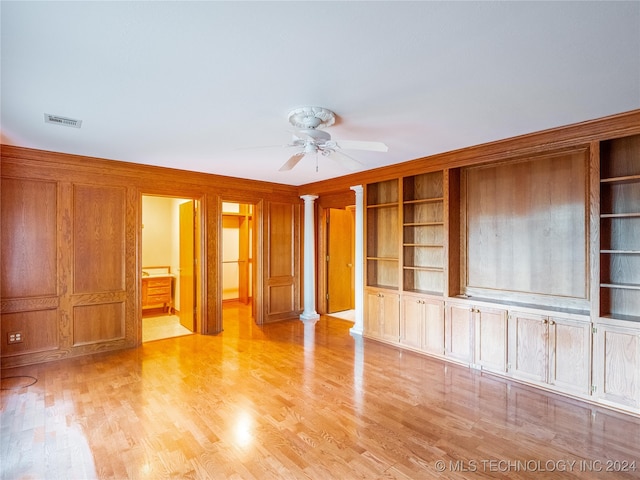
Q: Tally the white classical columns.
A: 2